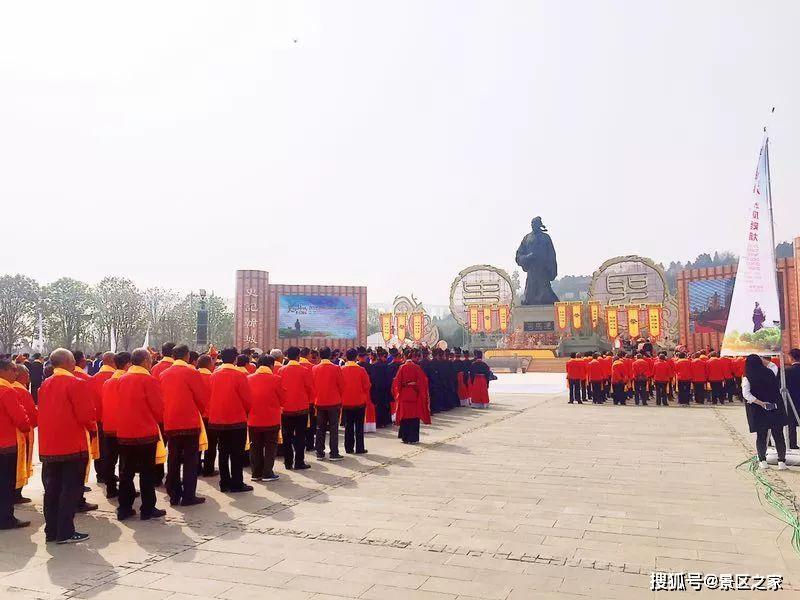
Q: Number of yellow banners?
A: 12